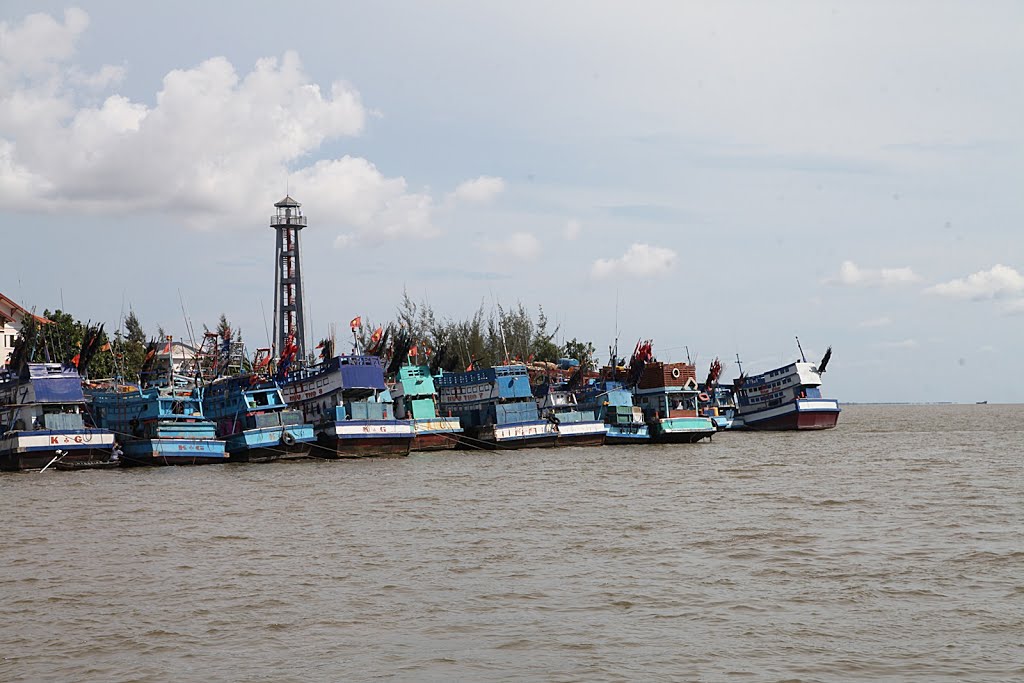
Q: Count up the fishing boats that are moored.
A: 11